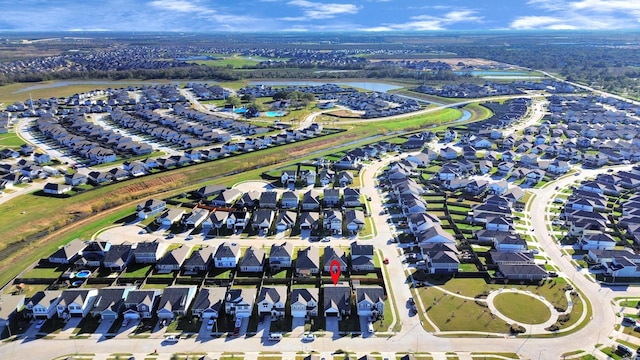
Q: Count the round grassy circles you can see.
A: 1